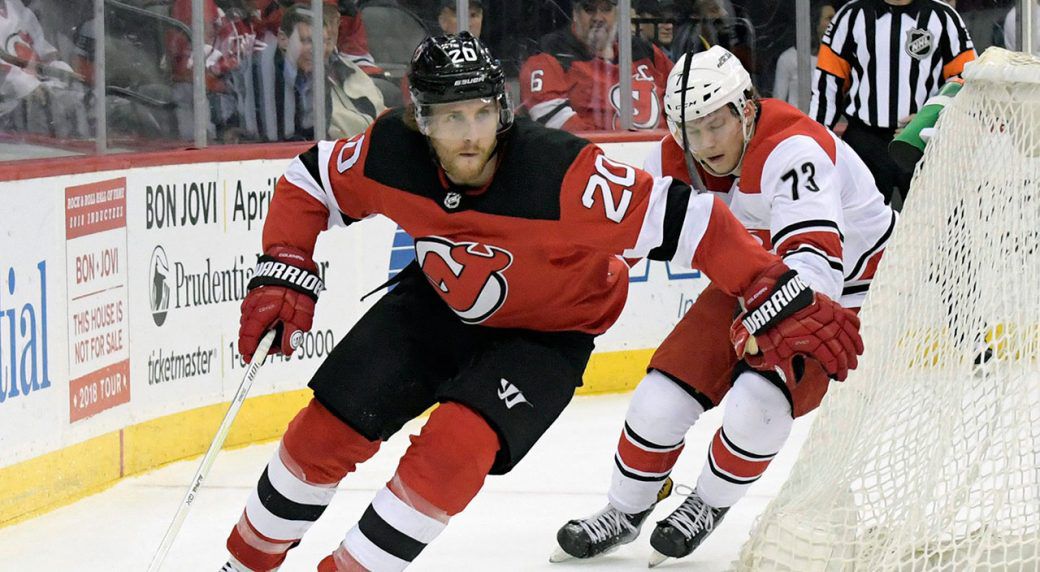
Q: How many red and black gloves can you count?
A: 2